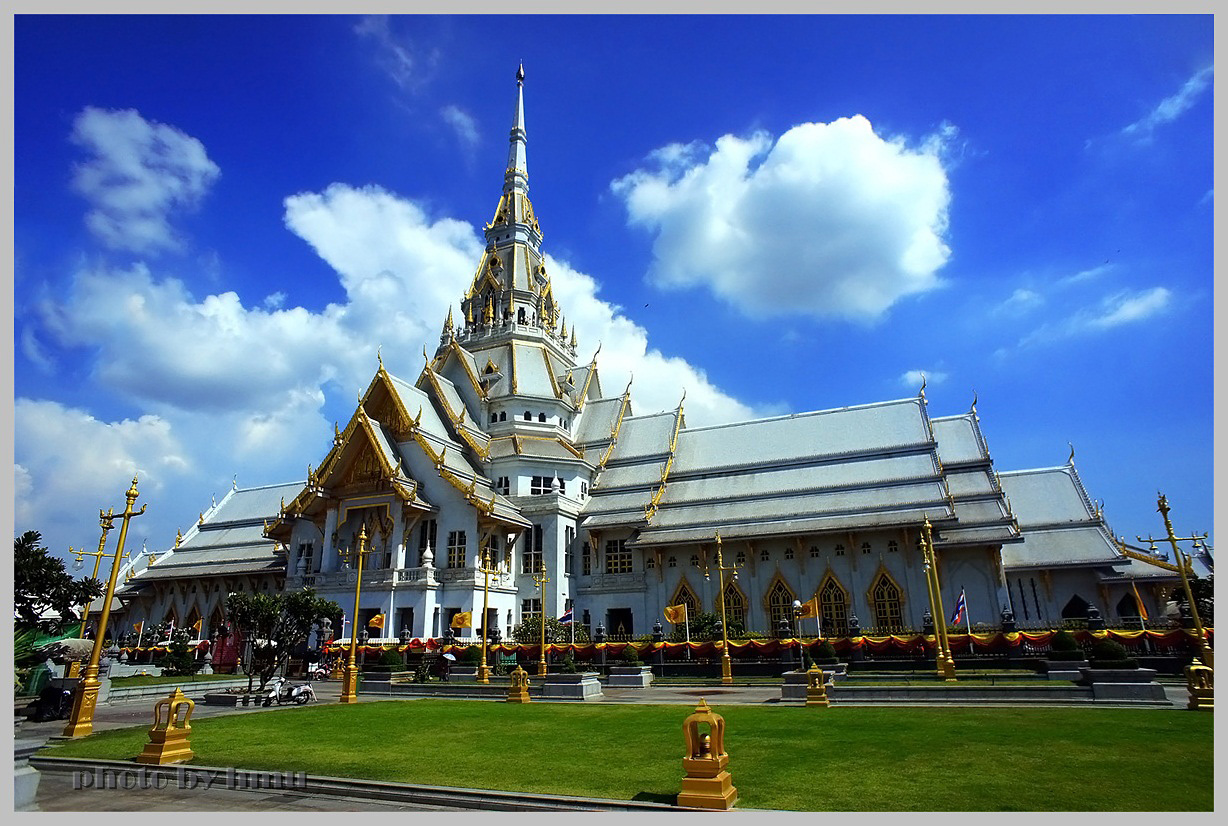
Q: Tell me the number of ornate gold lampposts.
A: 9